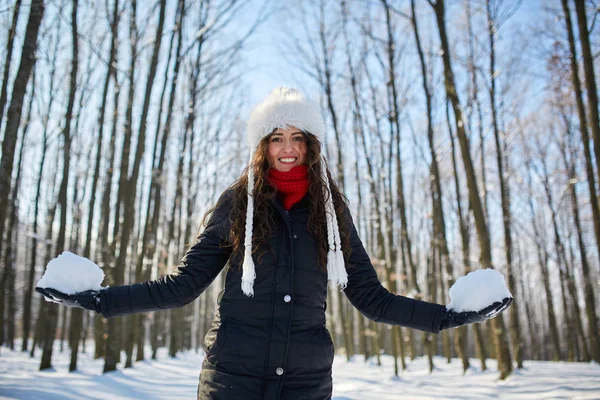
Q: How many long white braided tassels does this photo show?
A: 3